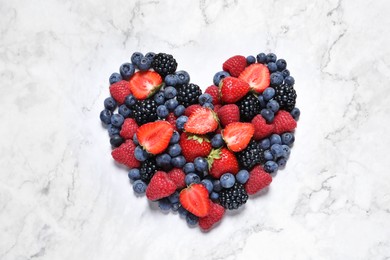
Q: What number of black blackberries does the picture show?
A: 8